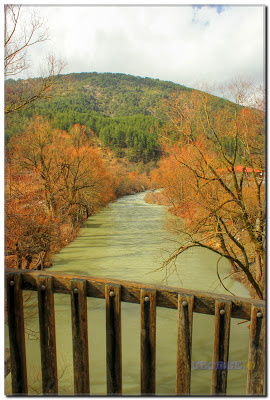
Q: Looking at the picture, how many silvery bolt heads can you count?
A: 8